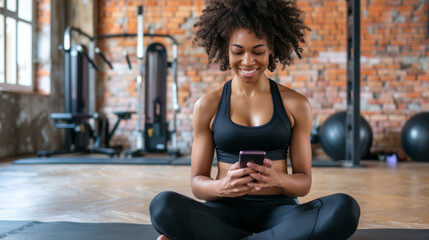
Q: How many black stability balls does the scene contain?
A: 2